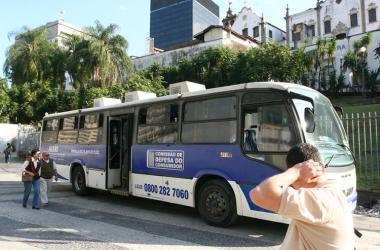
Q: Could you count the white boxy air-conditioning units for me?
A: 3